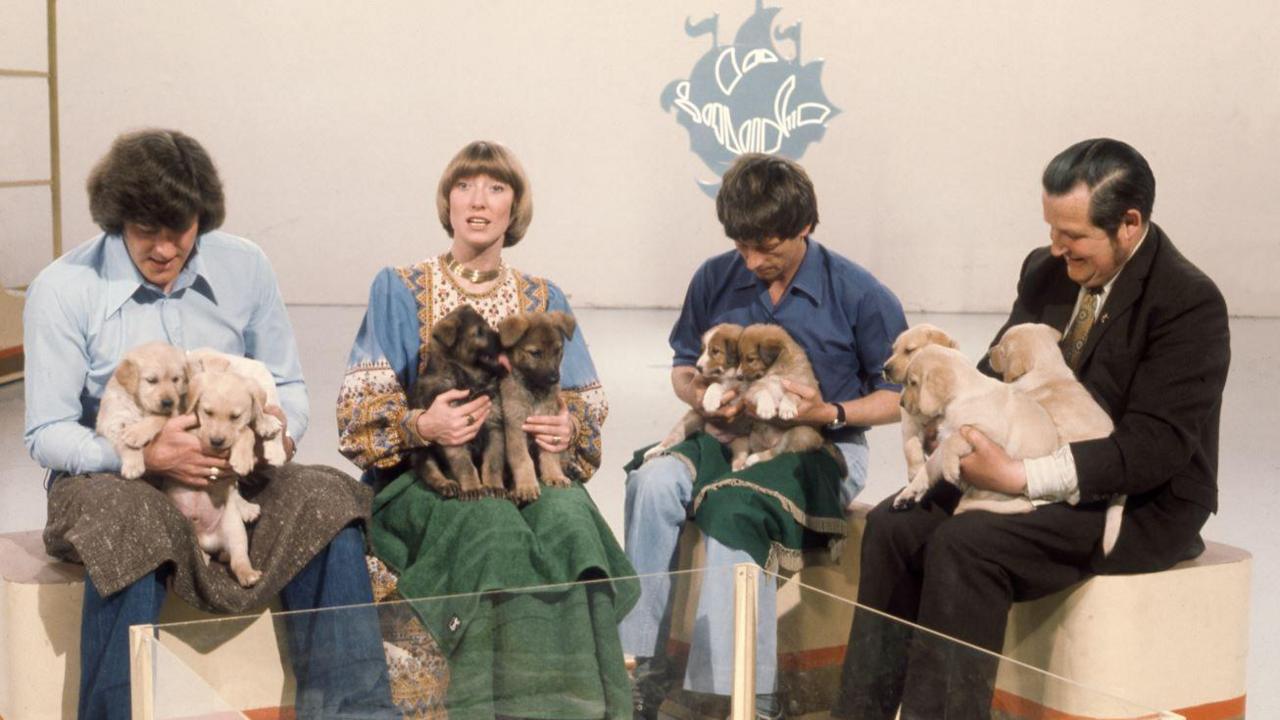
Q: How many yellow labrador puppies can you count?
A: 6